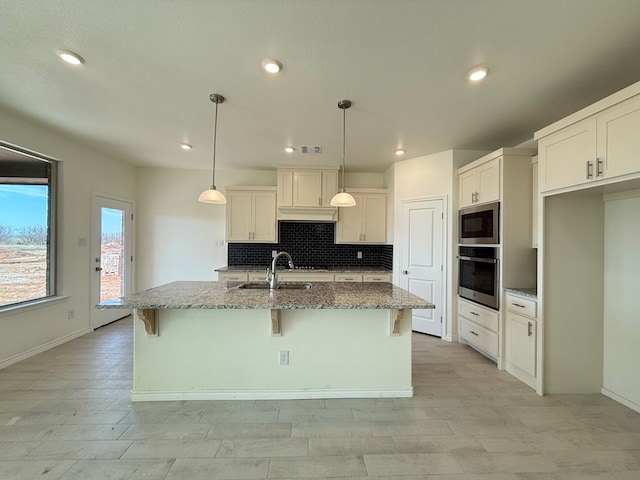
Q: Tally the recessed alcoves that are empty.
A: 1